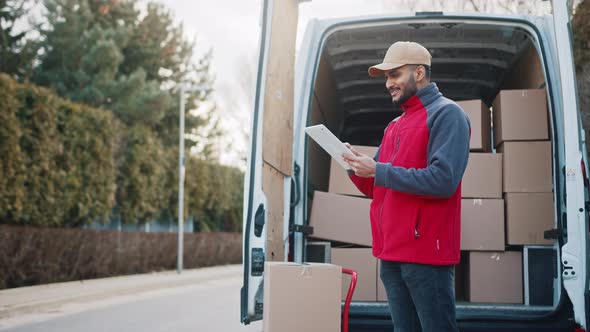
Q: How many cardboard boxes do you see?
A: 12